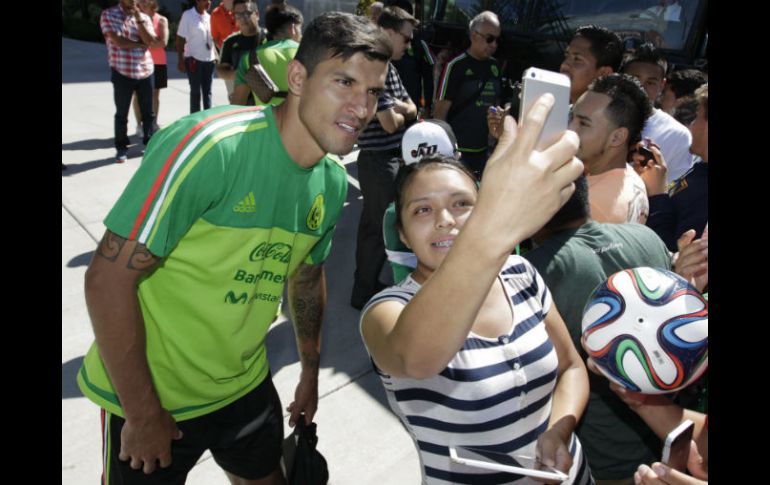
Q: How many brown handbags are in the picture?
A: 1